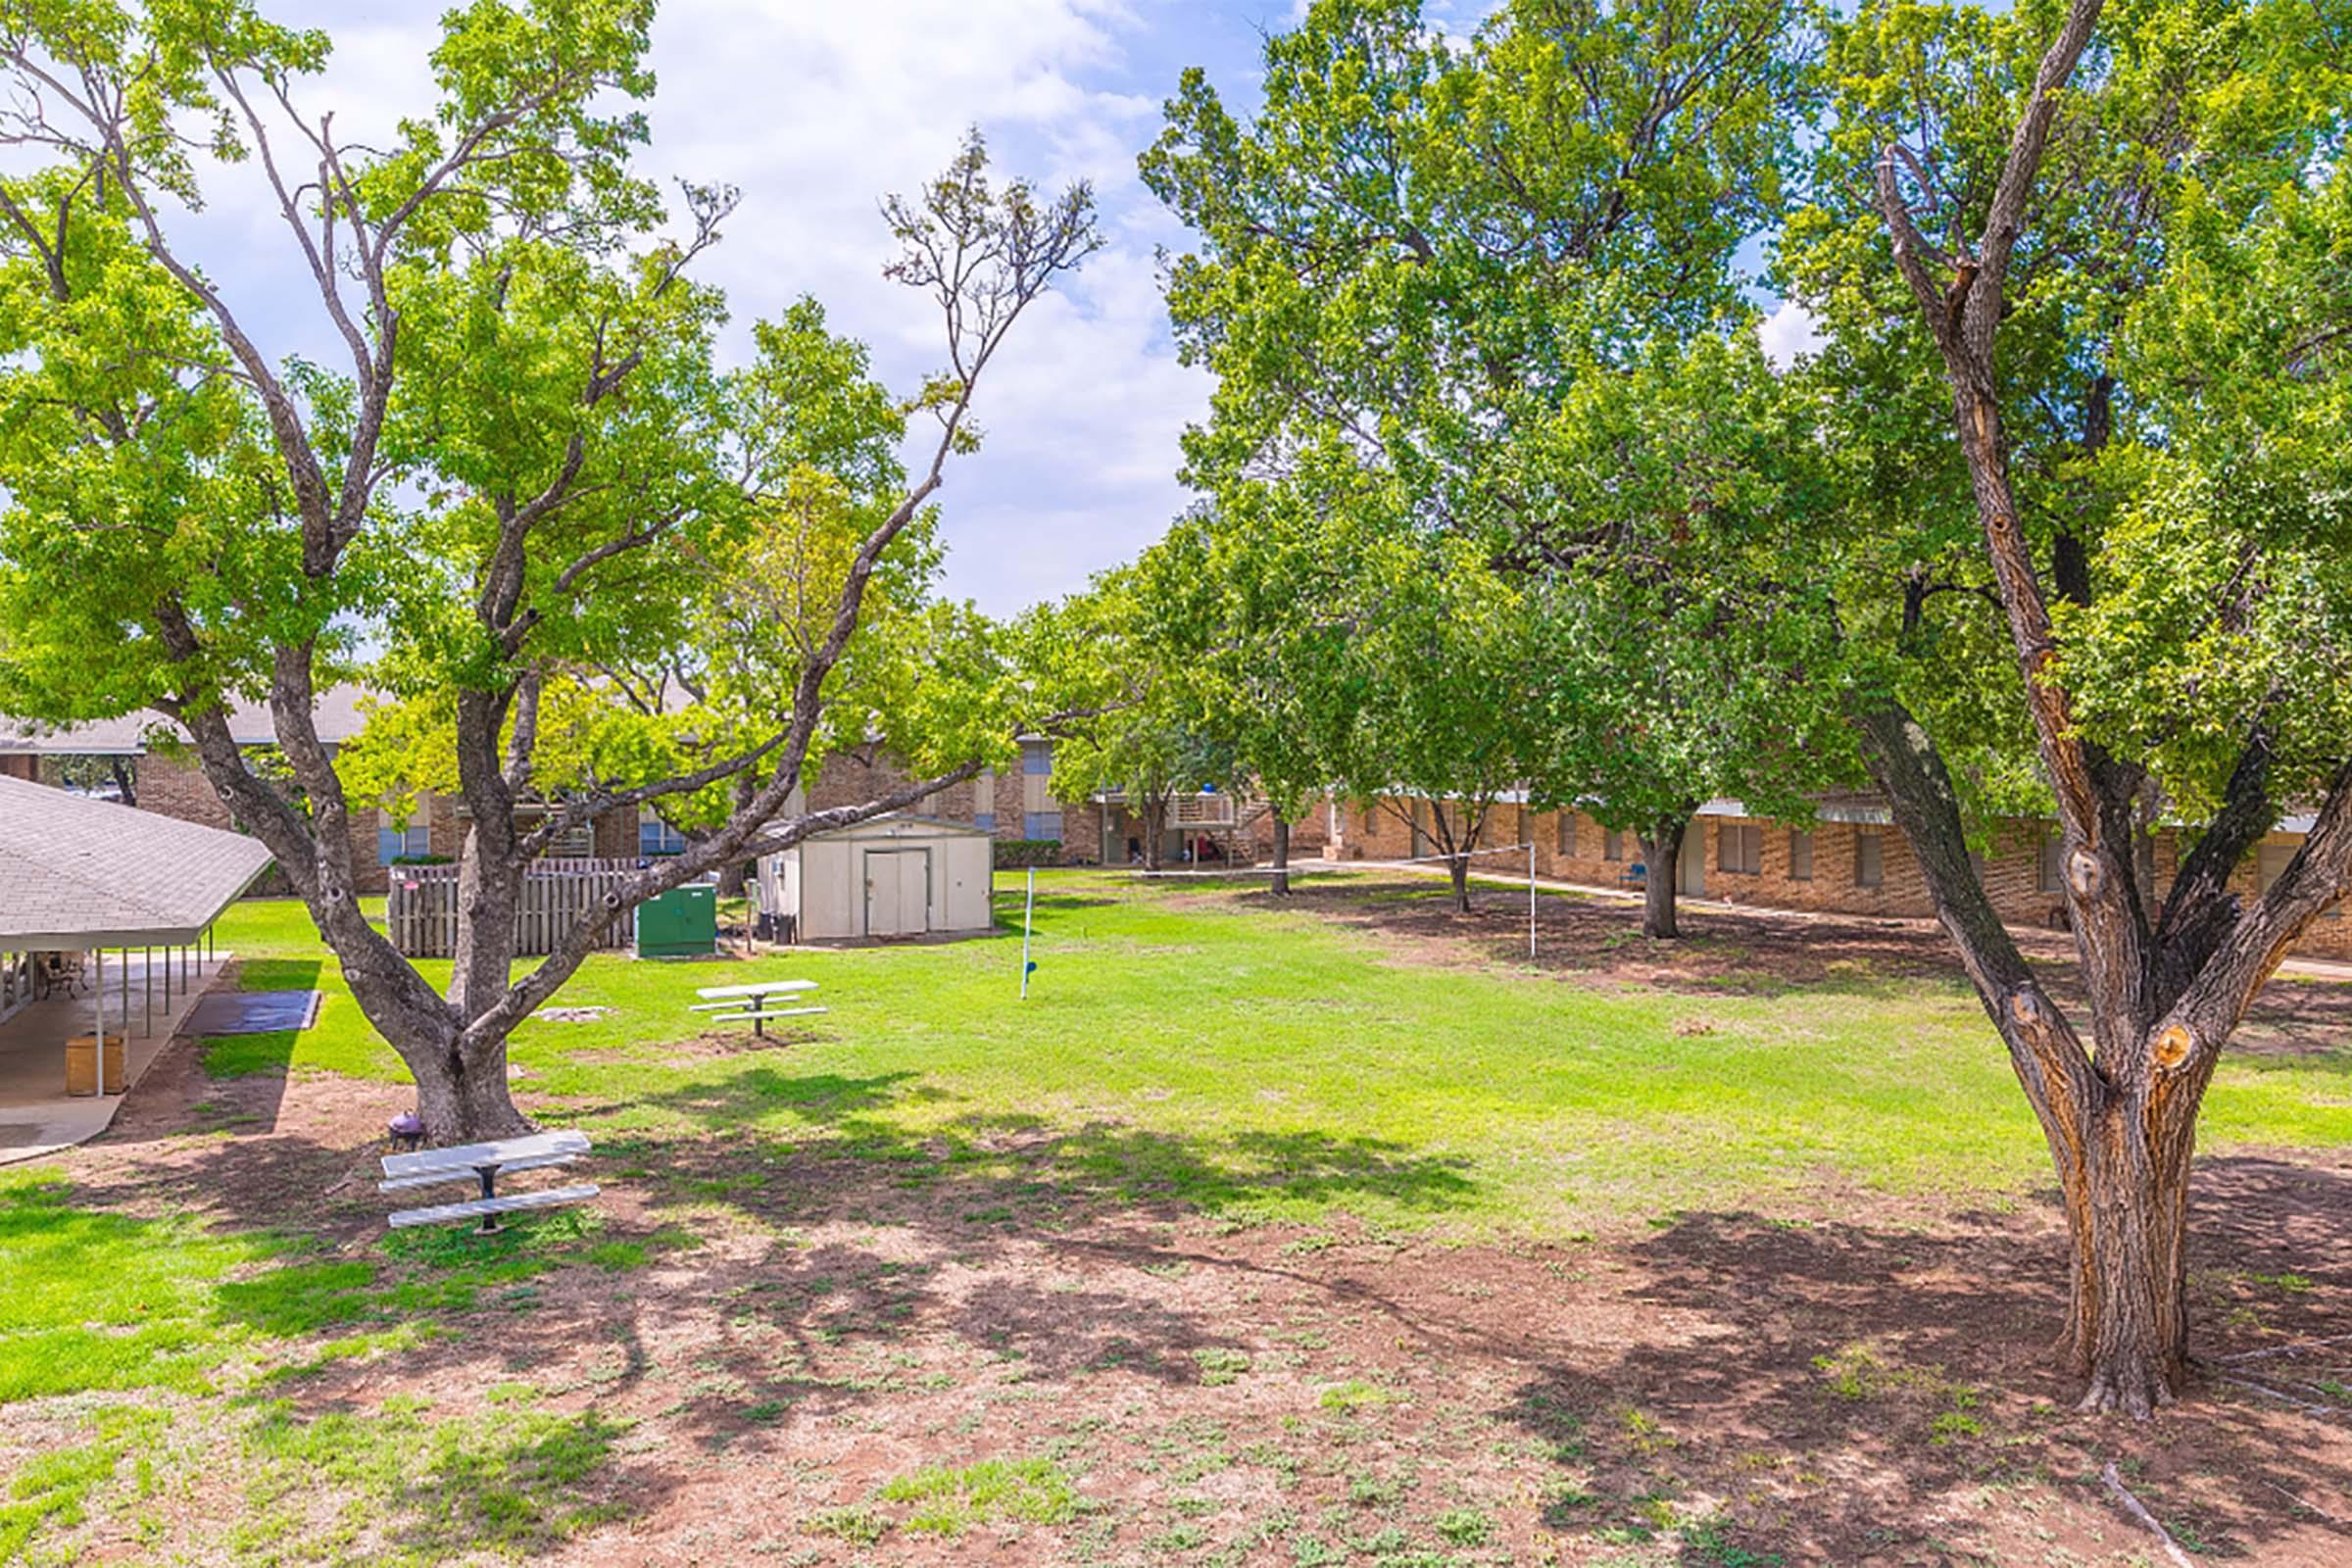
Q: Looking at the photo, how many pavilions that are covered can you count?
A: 1